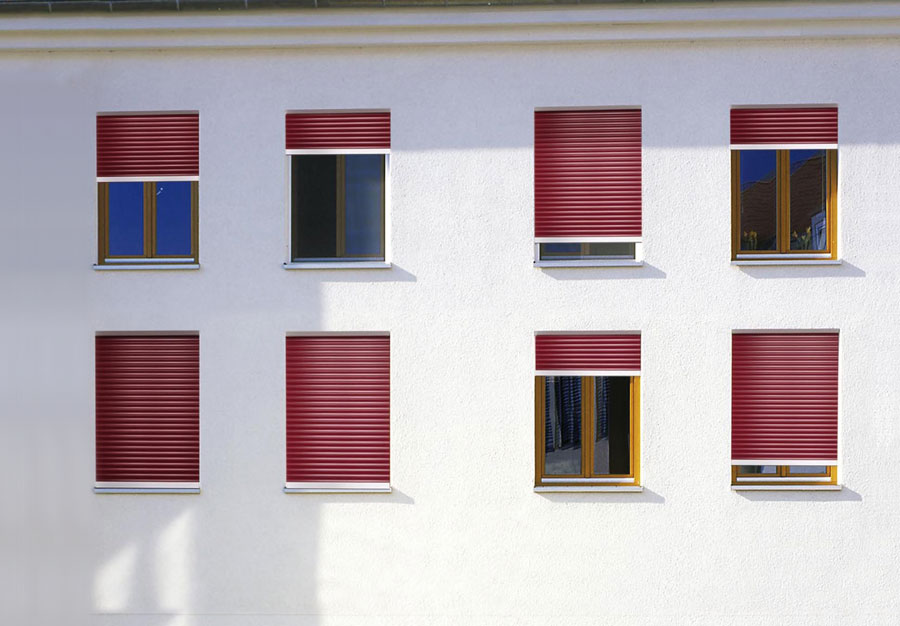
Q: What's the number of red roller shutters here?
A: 8